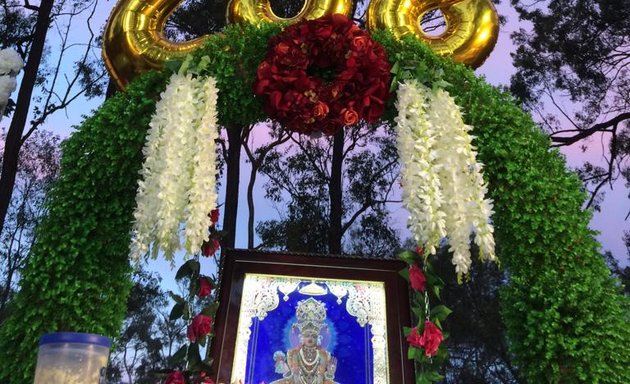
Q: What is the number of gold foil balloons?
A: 3